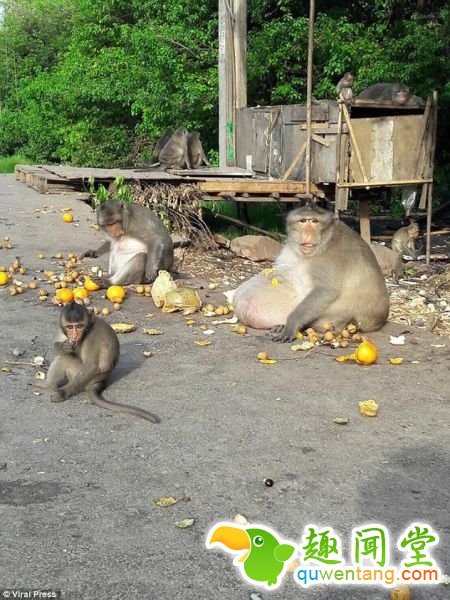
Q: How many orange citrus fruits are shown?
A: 7